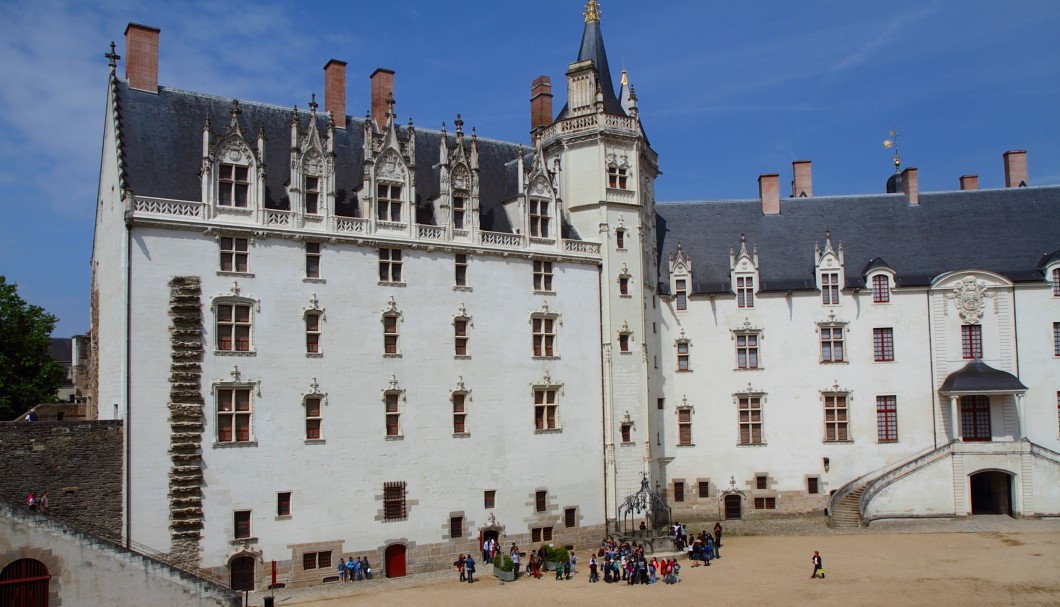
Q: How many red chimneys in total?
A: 9